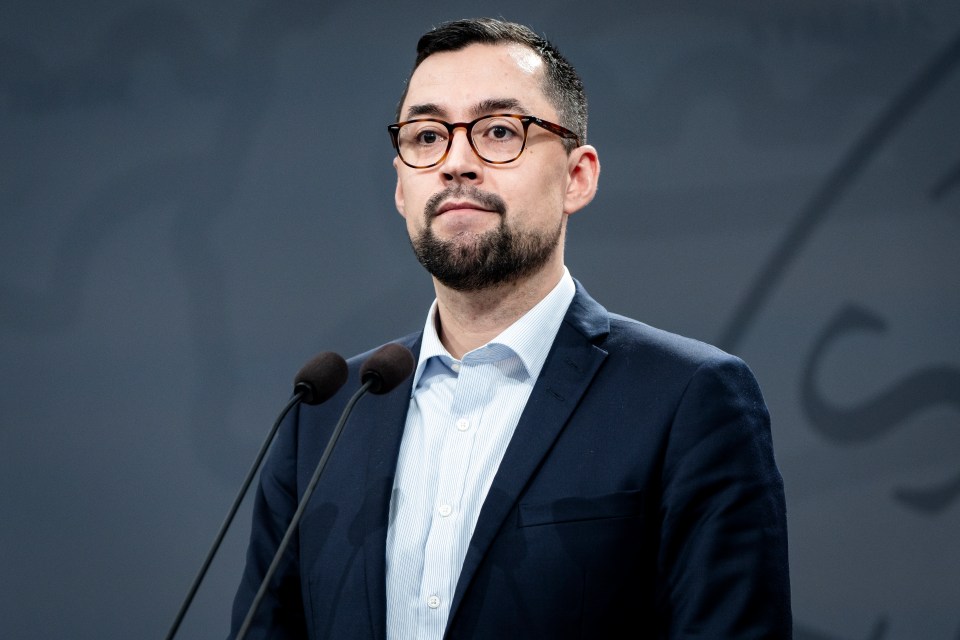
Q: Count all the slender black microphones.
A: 2